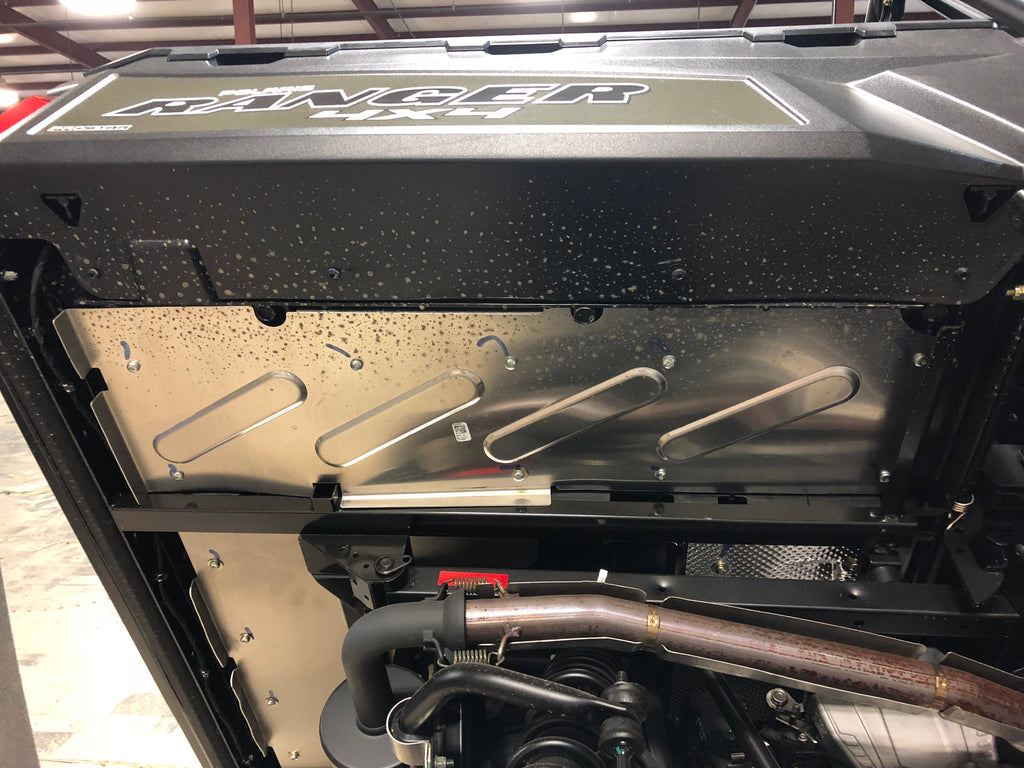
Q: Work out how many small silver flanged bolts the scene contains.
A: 13